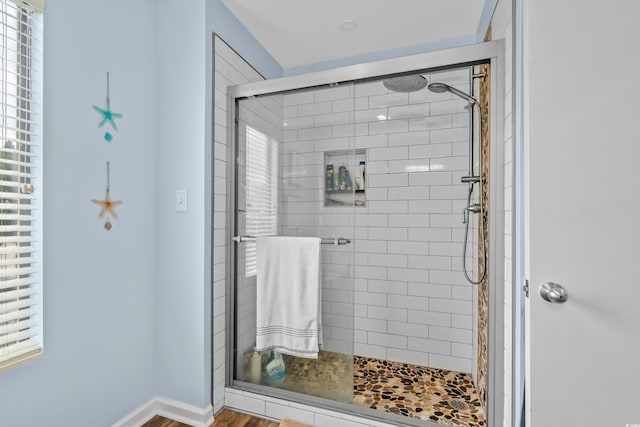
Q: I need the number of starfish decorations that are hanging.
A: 2